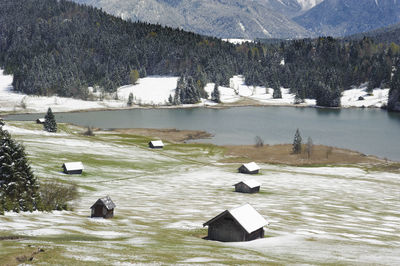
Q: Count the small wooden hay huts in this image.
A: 7